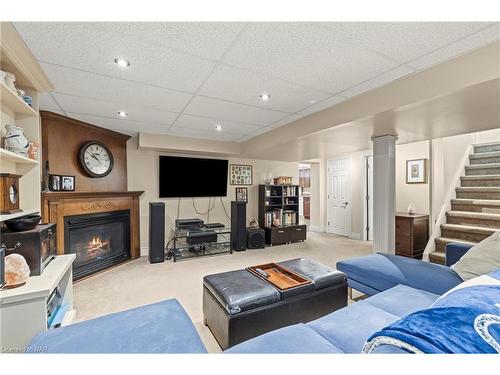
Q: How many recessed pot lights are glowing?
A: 4